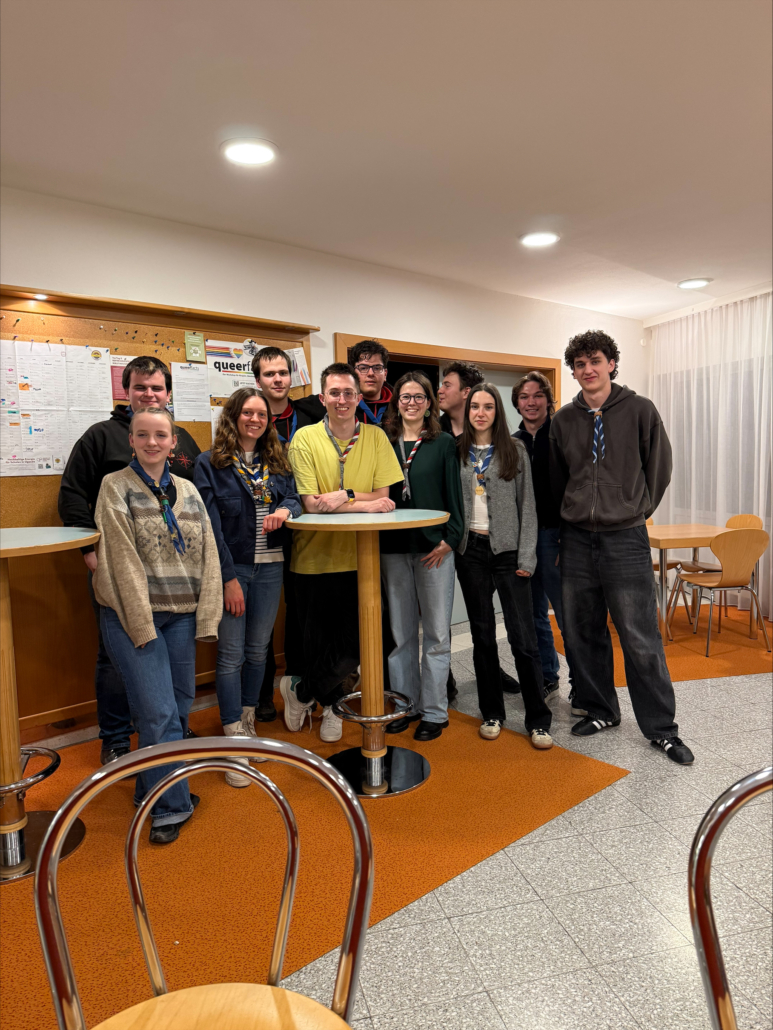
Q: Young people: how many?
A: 11